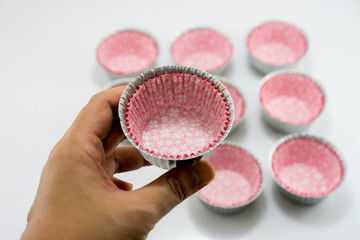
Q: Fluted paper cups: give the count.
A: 9